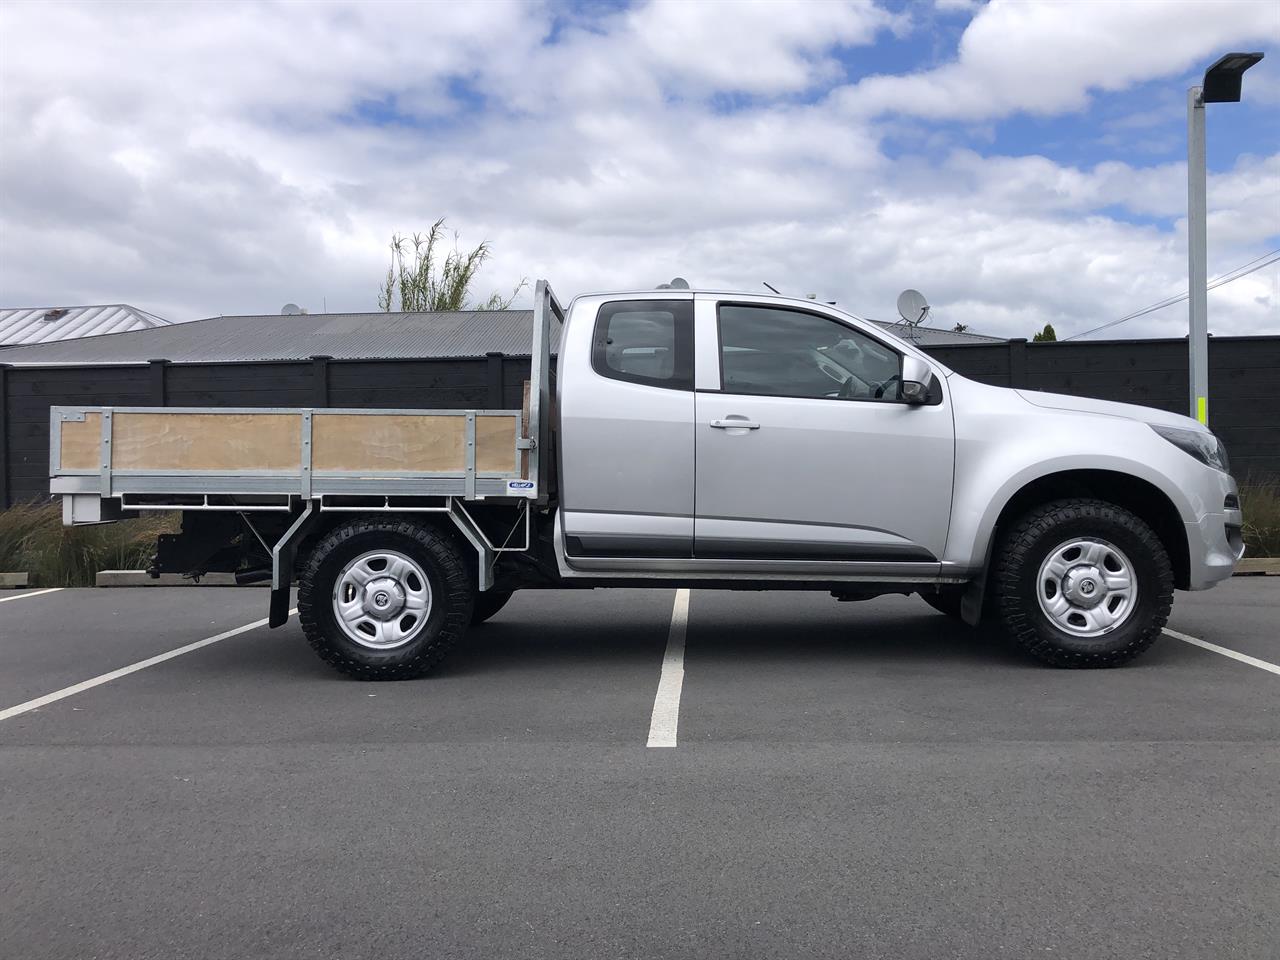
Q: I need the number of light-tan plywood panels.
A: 4